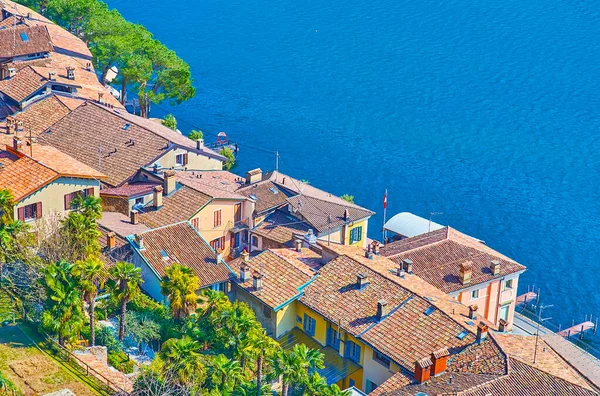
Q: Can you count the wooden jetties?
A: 2